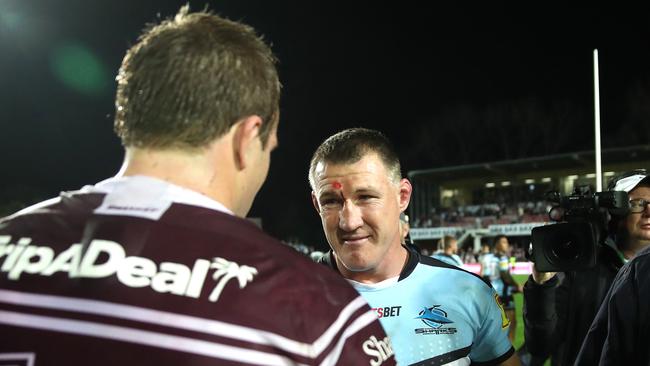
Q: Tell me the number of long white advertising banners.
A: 2